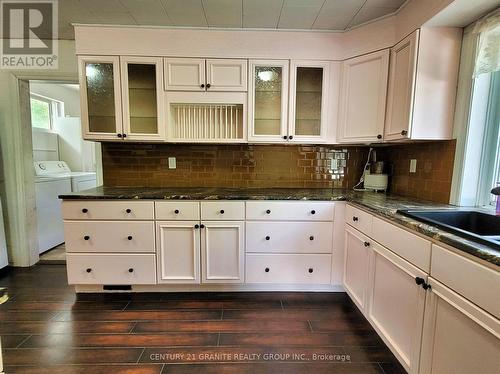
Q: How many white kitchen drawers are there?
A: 9